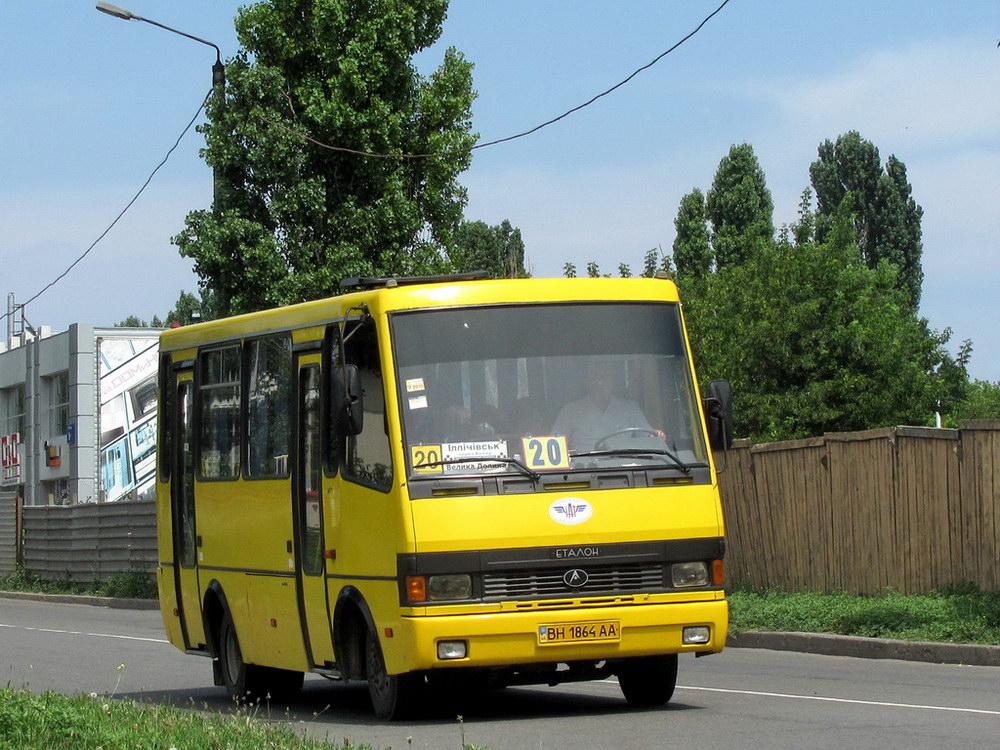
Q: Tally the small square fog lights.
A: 2